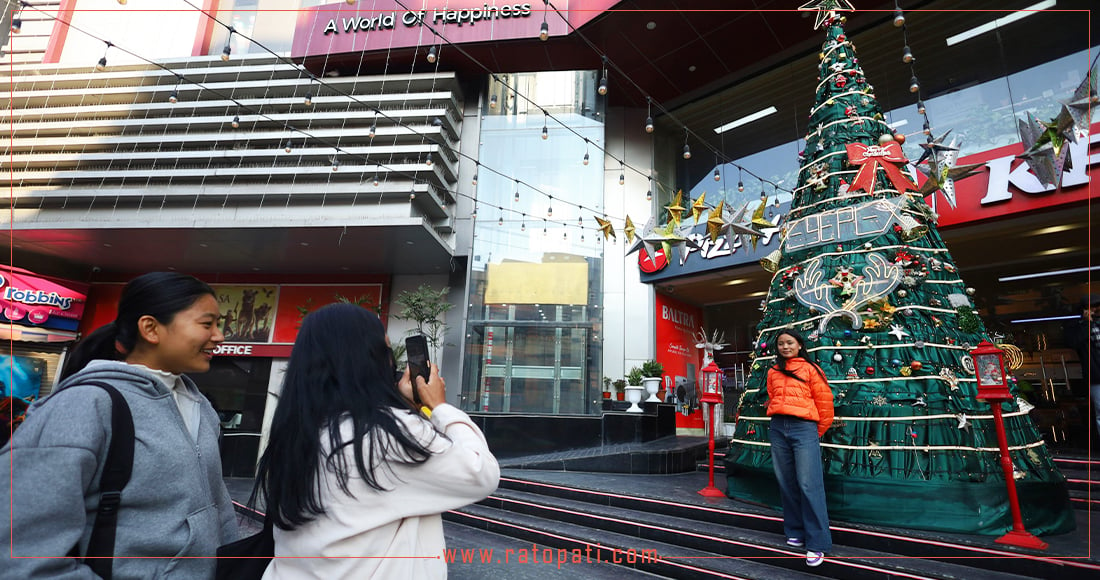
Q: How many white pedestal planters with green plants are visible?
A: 2